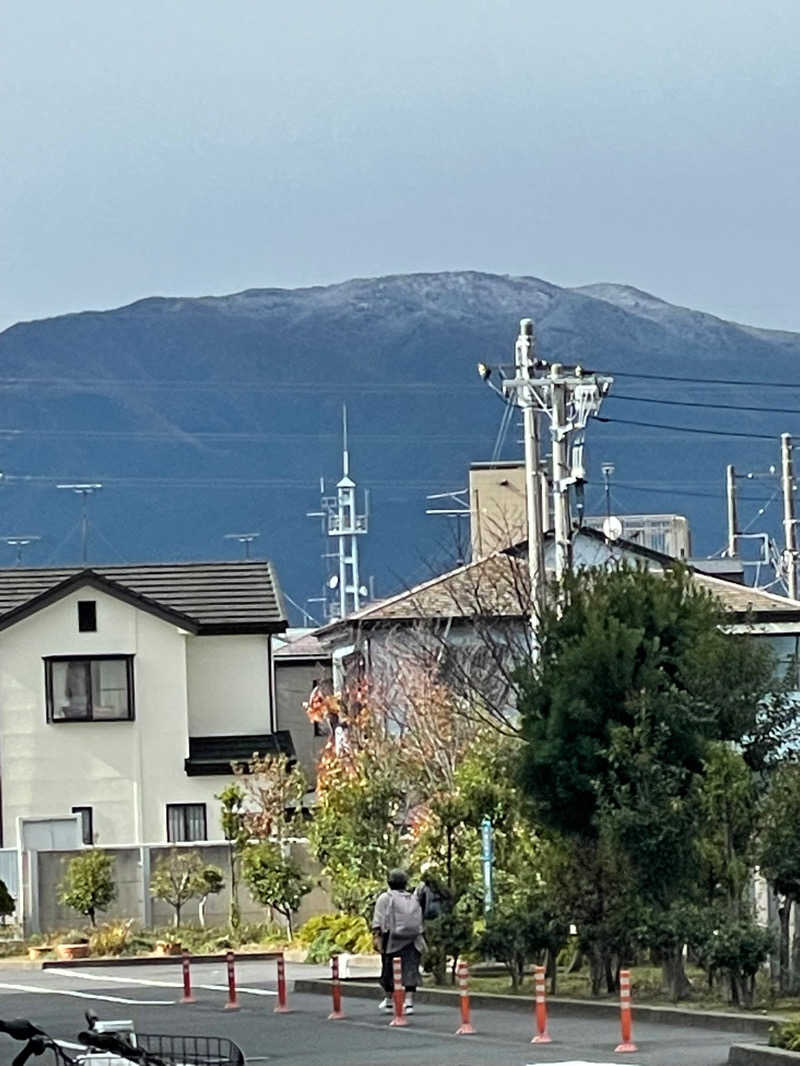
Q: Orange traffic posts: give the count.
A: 8